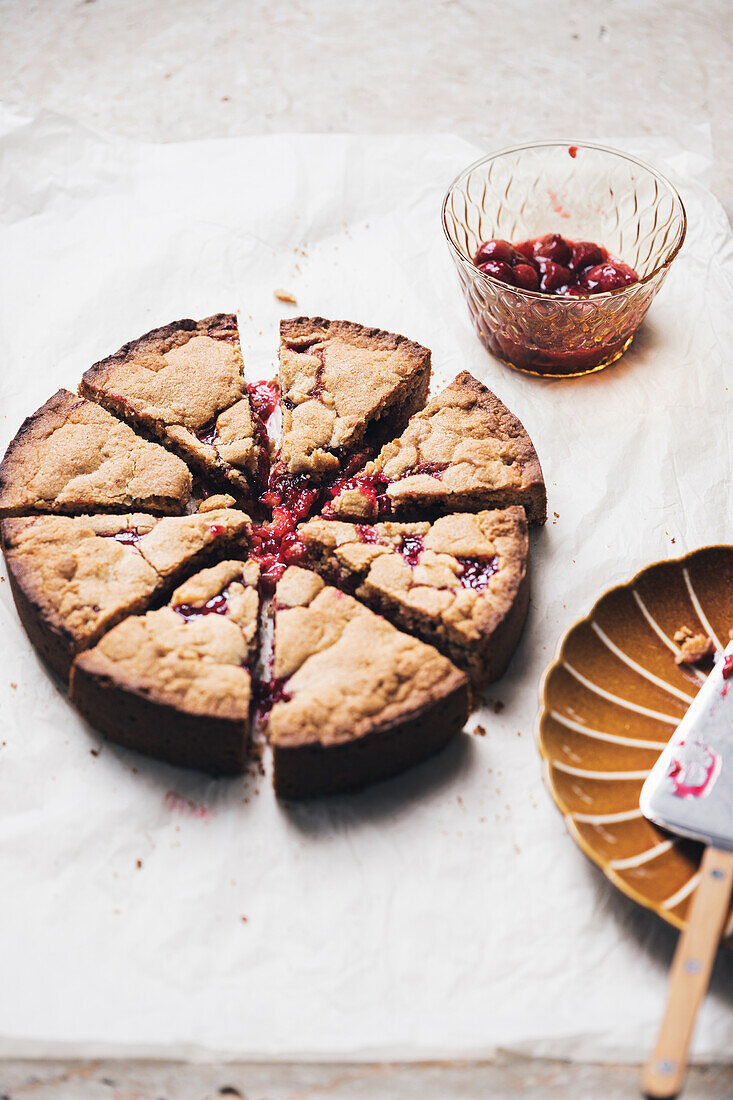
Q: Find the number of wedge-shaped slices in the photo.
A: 8